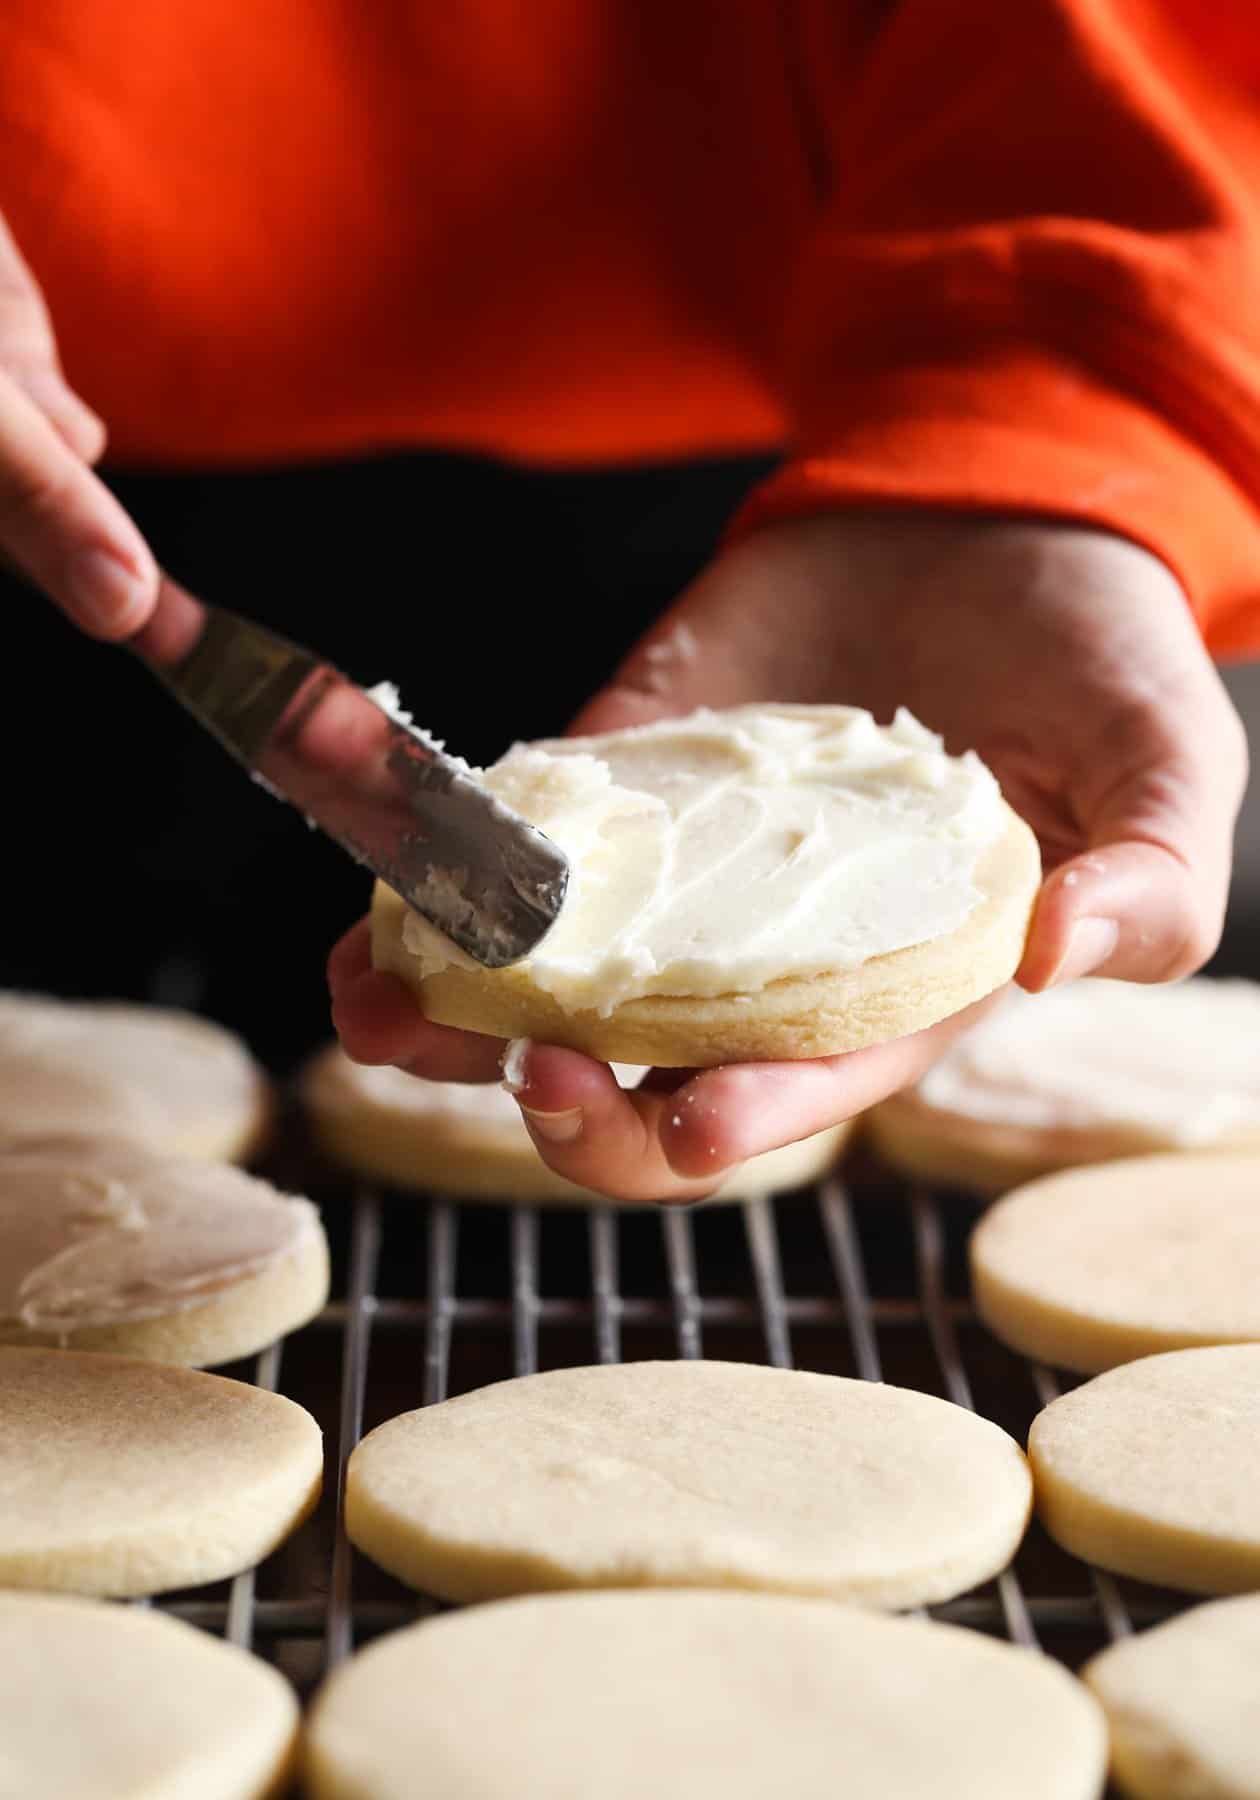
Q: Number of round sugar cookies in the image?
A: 12